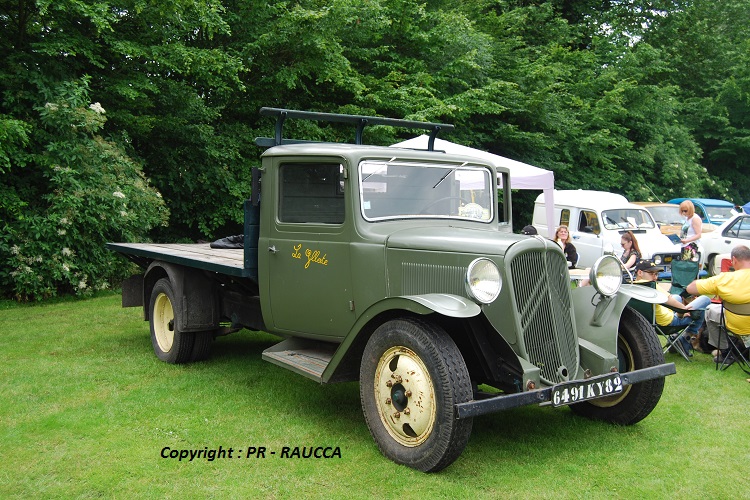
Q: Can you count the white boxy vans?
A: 1